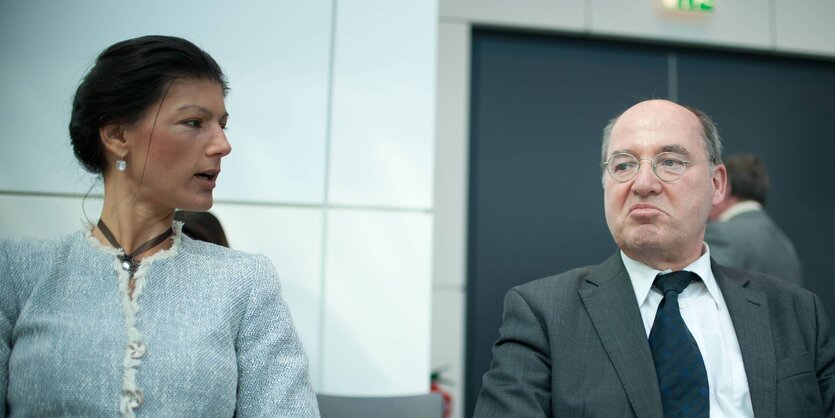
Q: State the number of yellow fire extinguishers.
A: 0